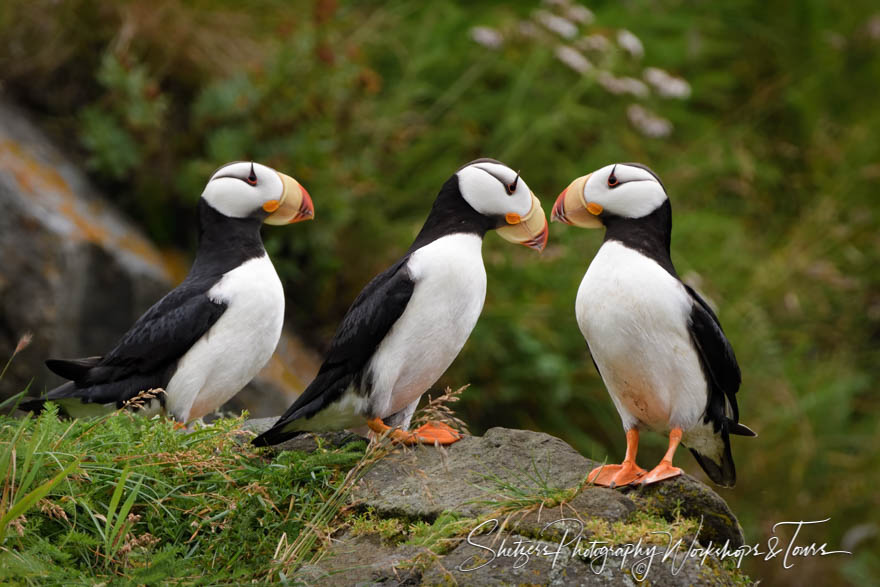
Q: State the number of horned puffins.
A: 3